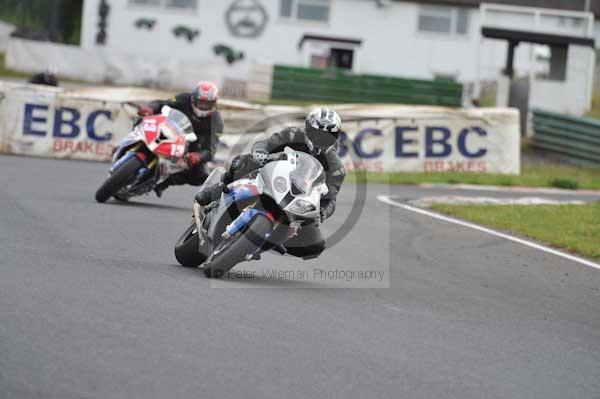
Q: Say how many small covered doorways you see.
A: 1